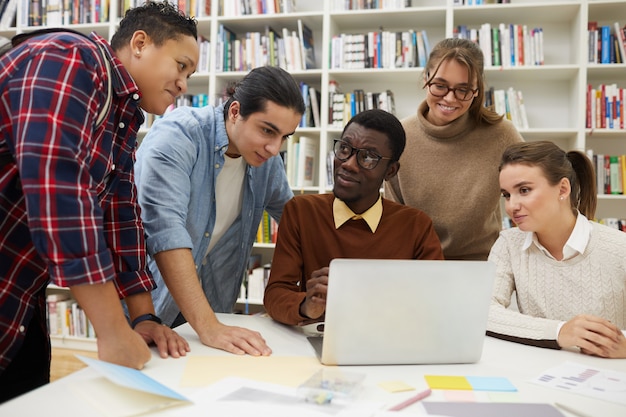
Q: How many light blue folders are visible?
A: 1